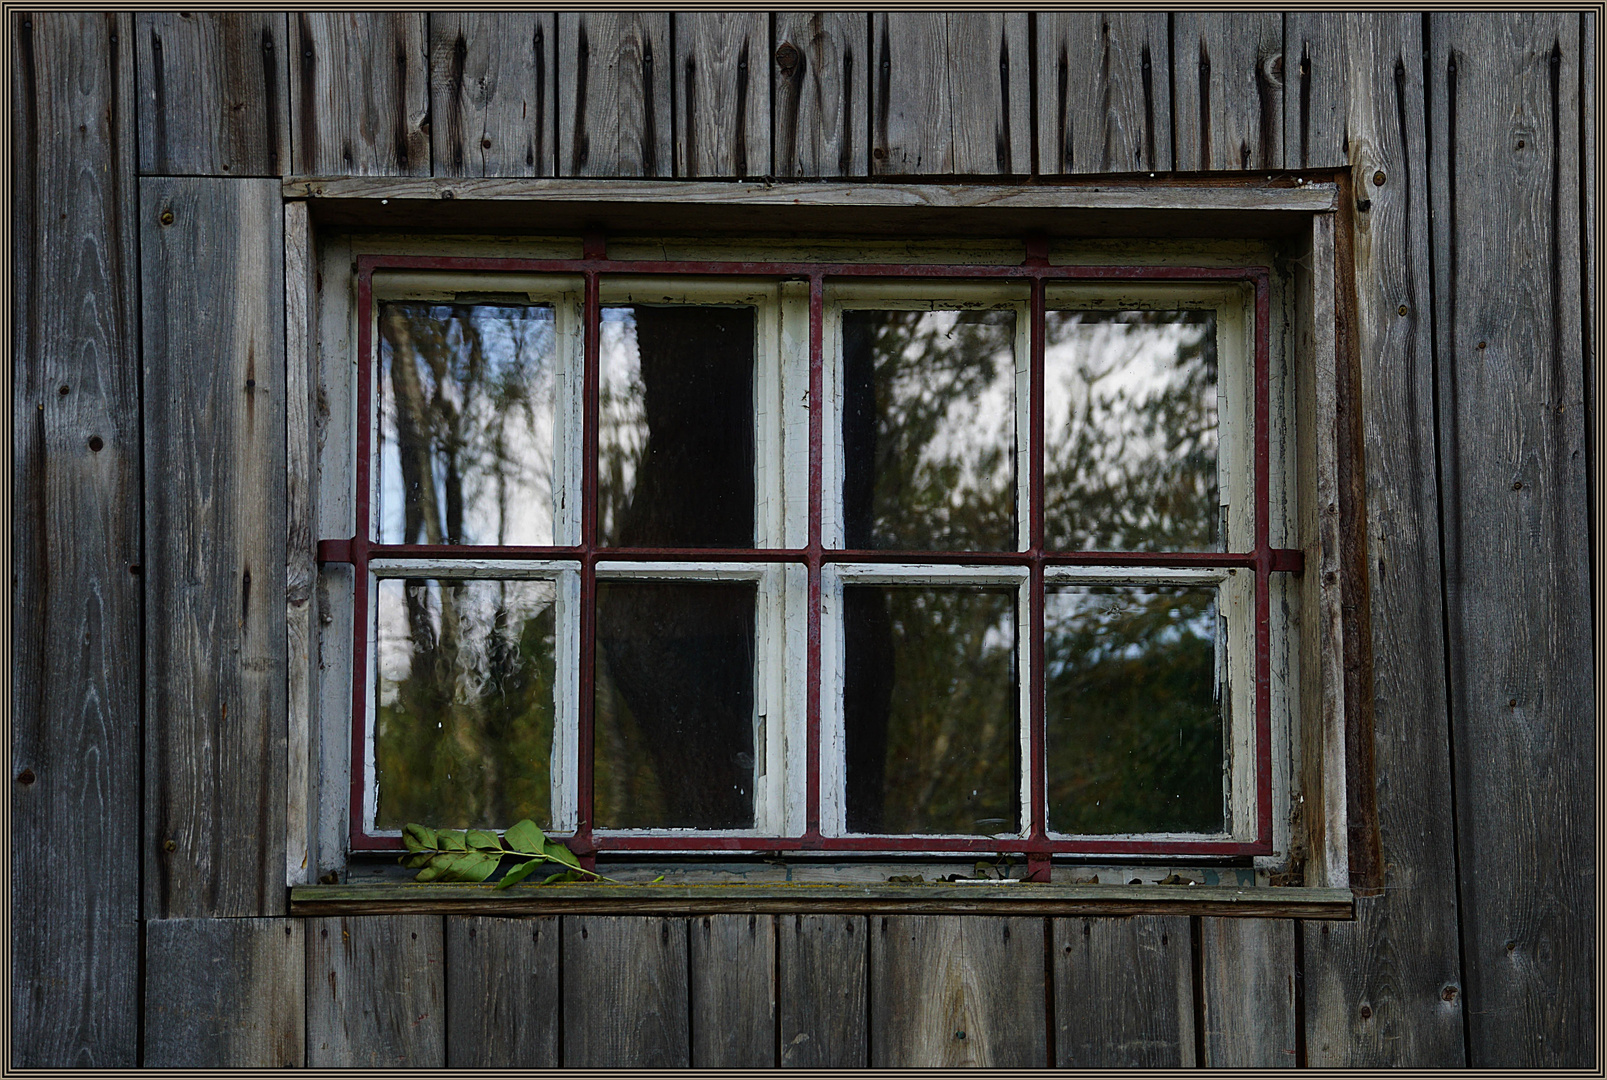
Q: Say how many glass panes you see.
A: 8